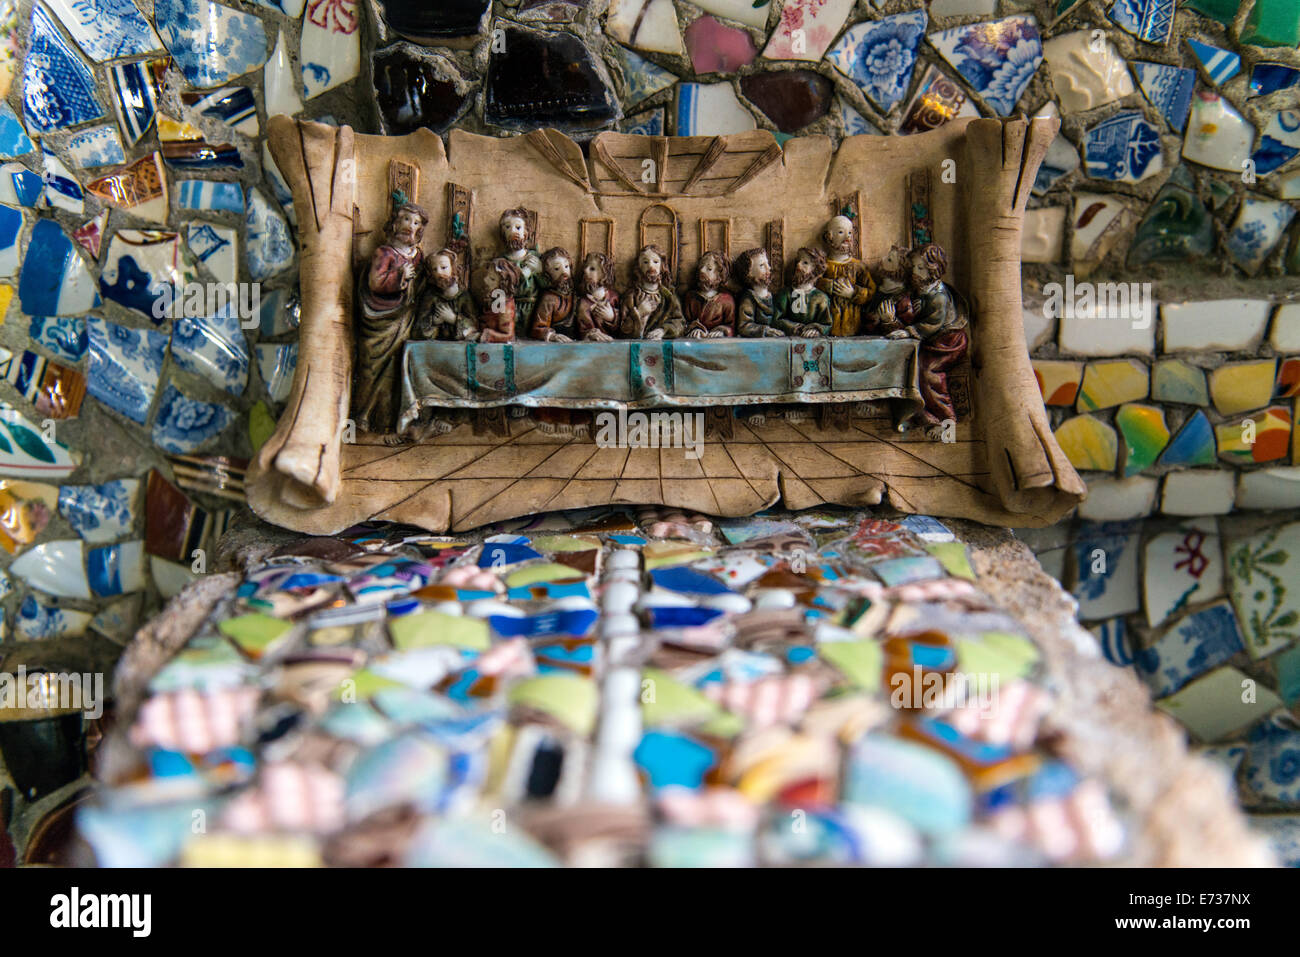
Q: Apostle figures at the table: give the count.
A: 12